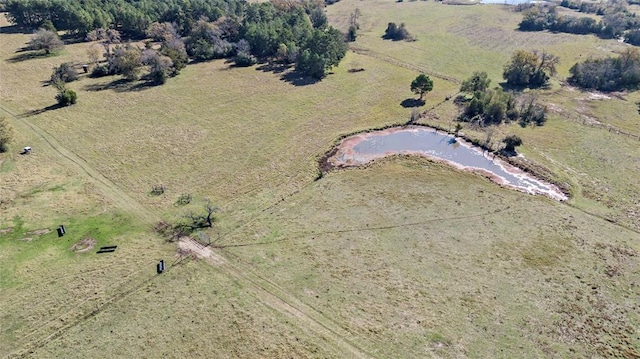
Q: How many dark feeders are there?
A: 3